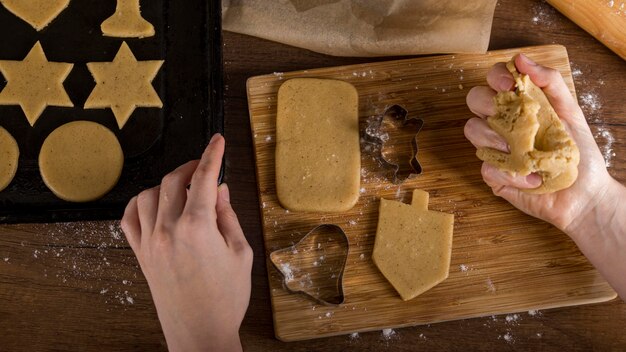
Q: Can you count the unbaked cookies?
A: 8